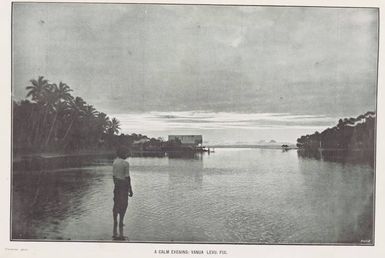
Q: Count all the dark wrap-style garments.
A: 1